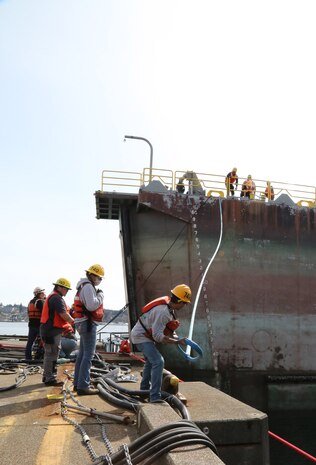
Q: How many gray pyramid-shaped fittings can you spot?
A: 2